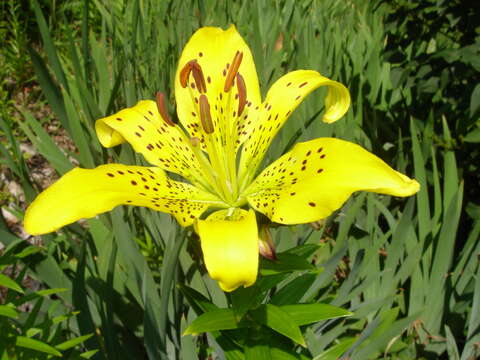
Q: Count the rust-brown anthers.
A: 6